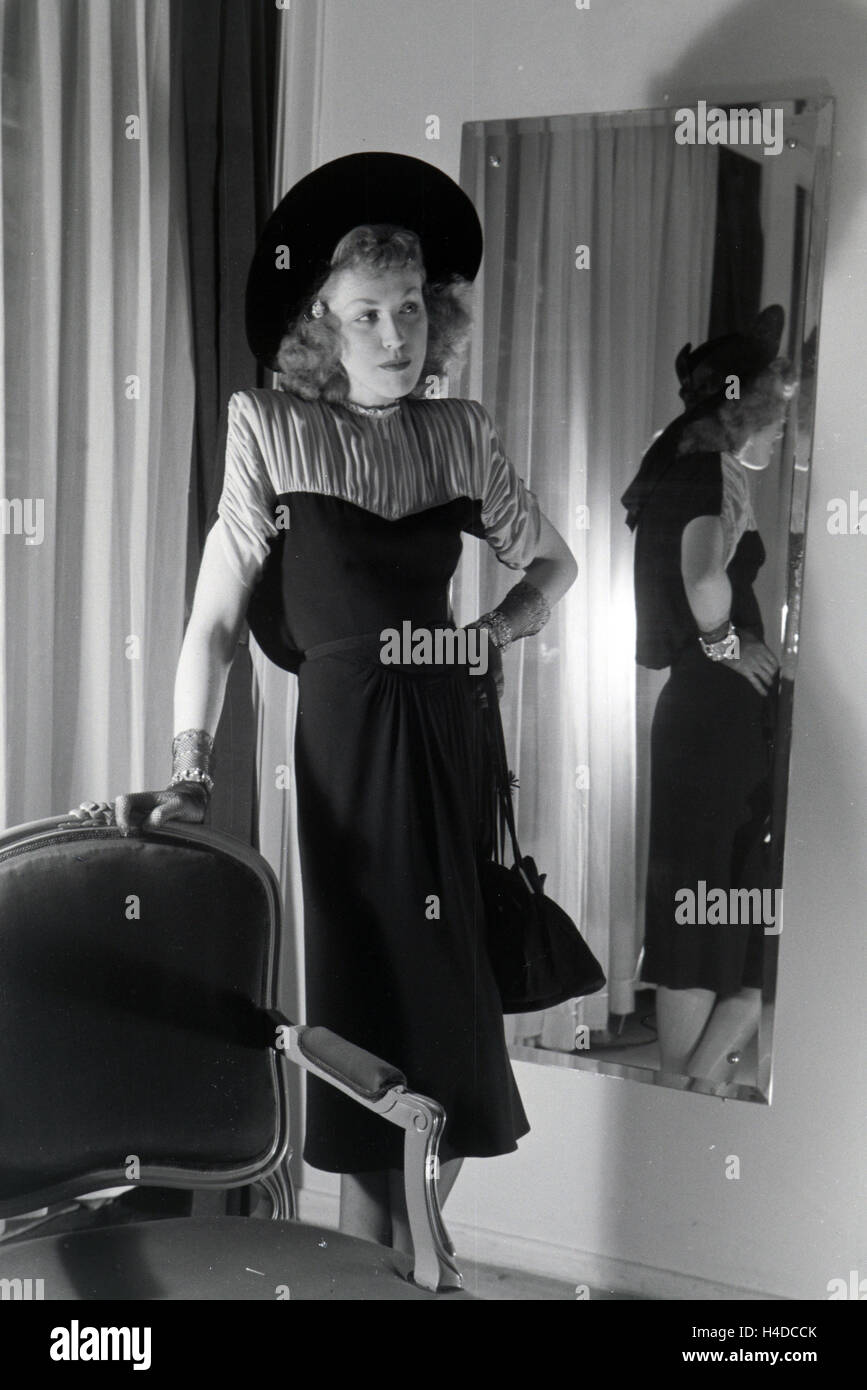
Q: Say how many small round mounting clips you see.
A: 3